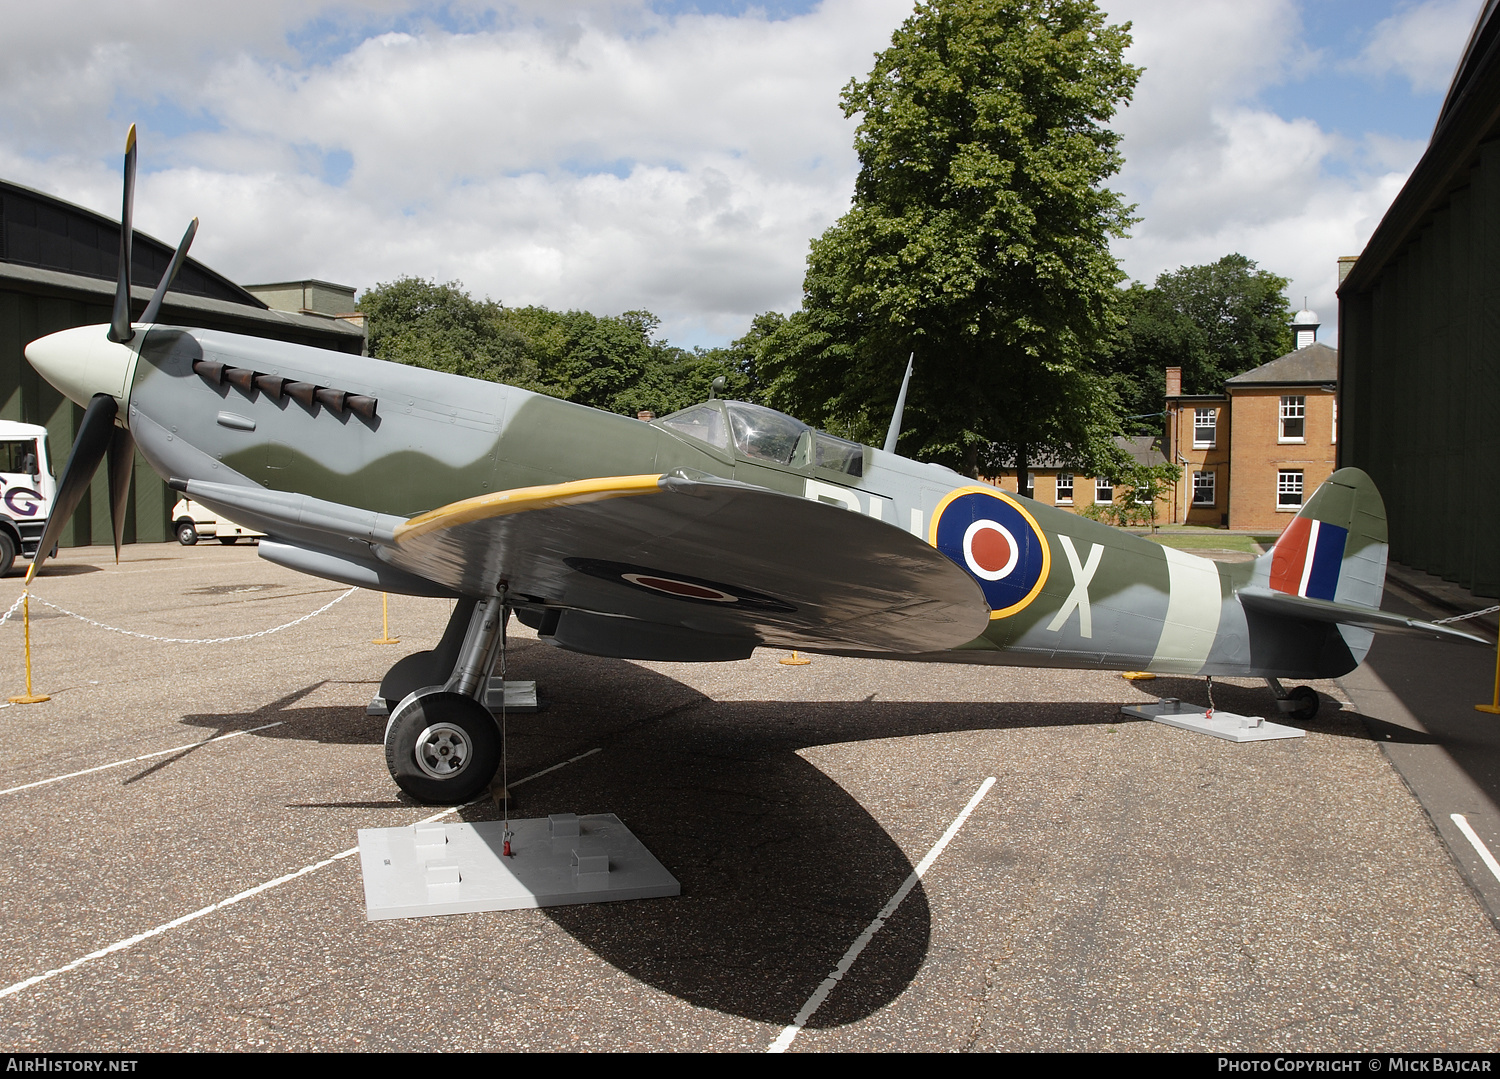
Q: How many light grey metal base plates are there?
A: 3